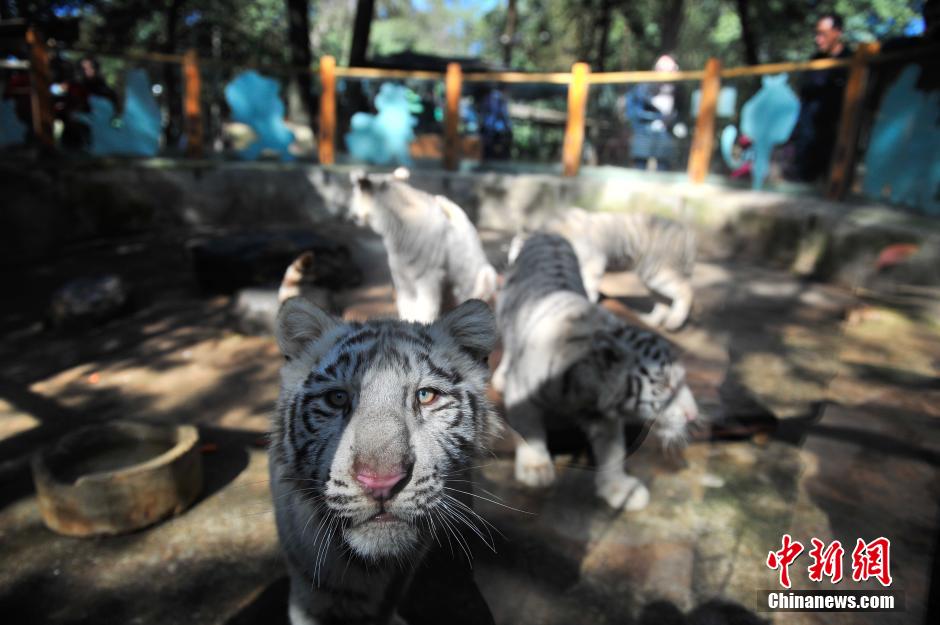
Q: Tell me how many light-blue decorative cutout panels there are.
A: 6